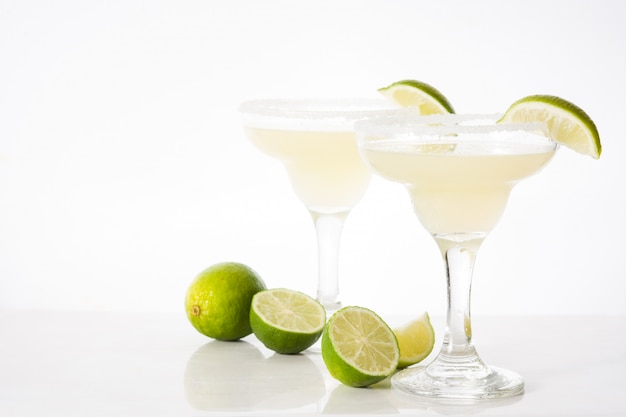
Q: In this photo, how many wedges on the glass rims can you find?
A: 2